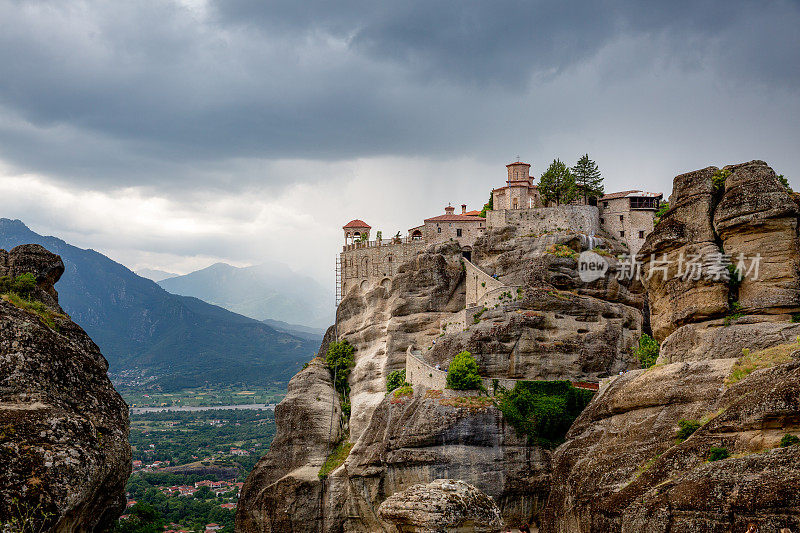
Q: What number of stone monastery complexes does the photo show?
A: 1